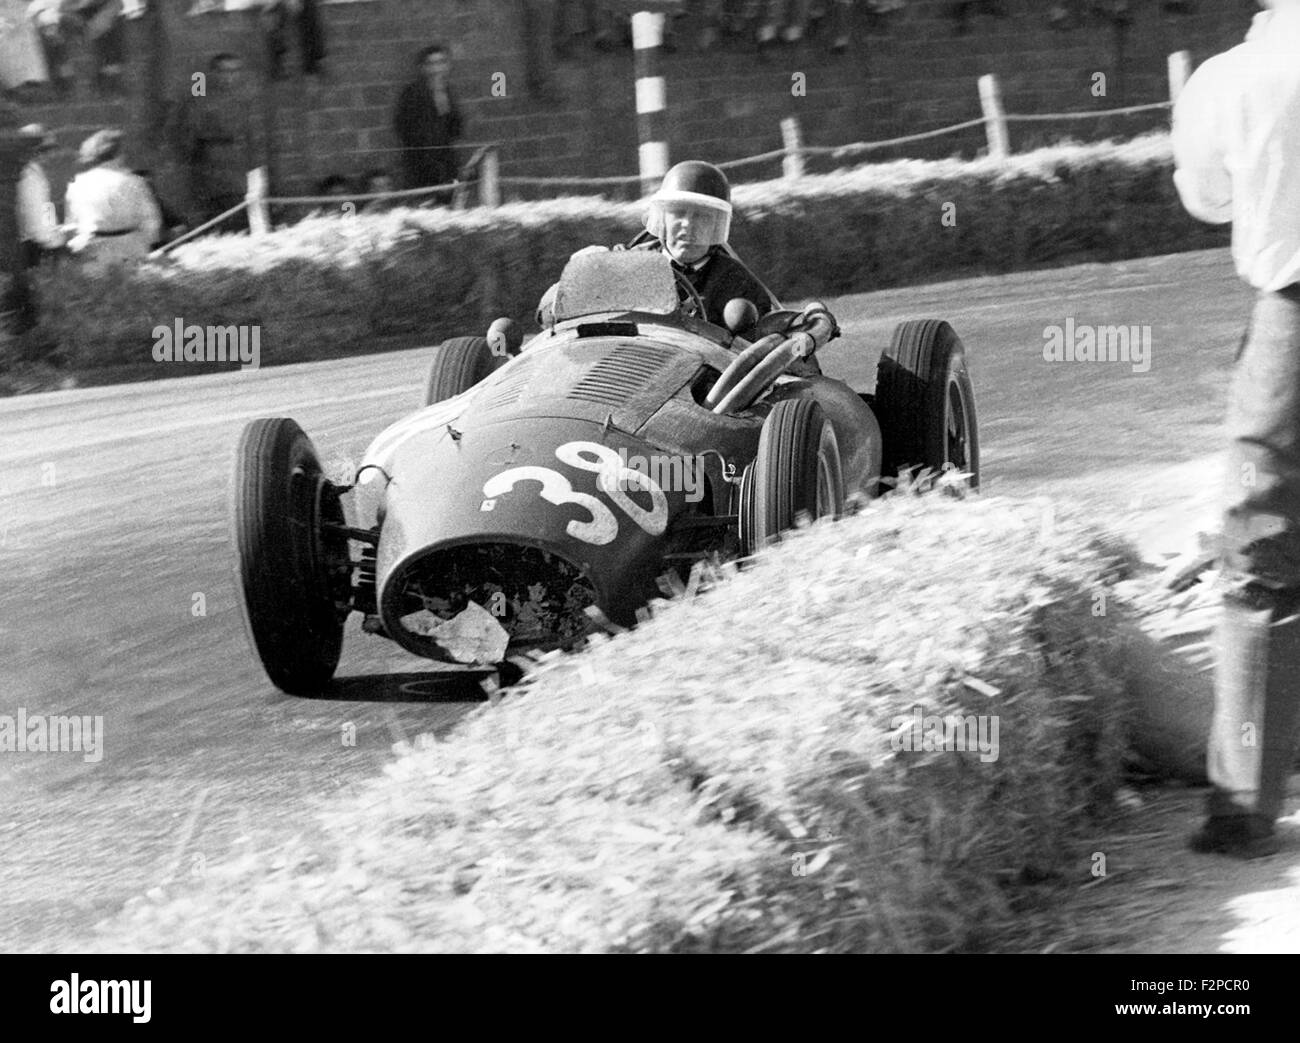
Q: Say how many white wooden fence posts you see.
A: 5